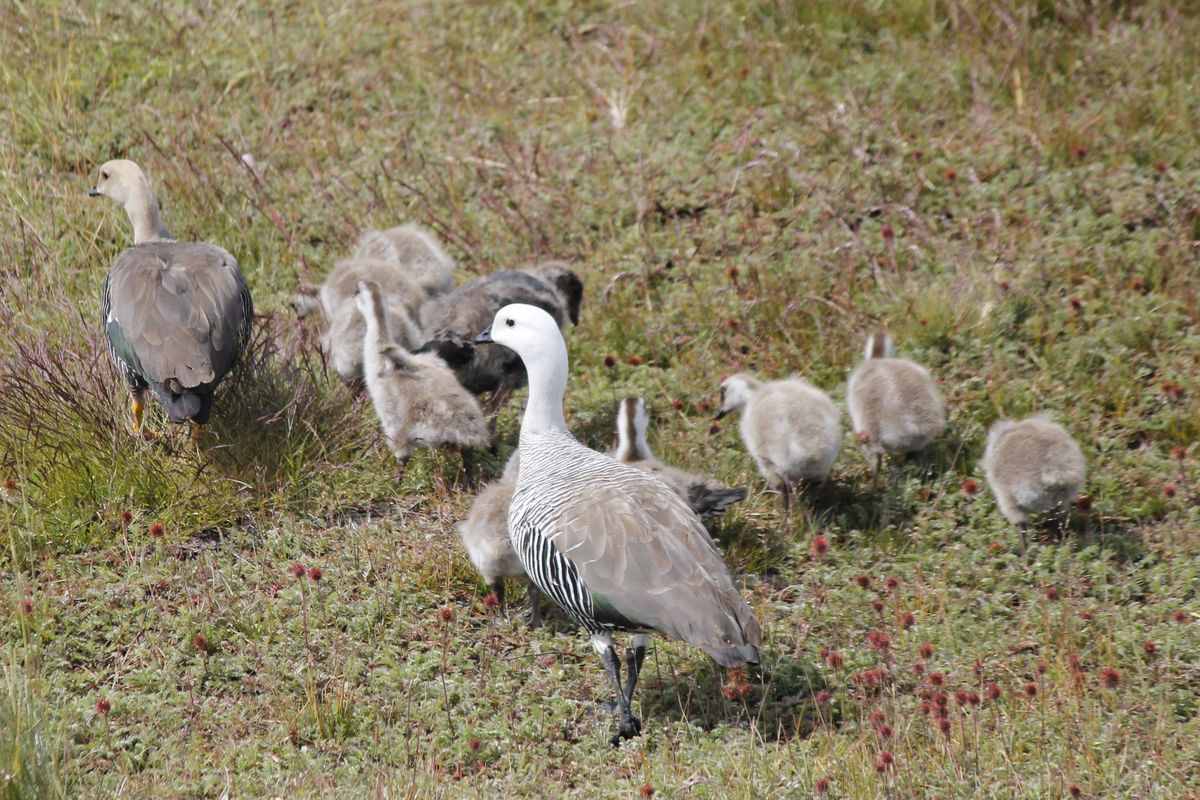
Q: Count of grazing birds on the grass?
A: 12